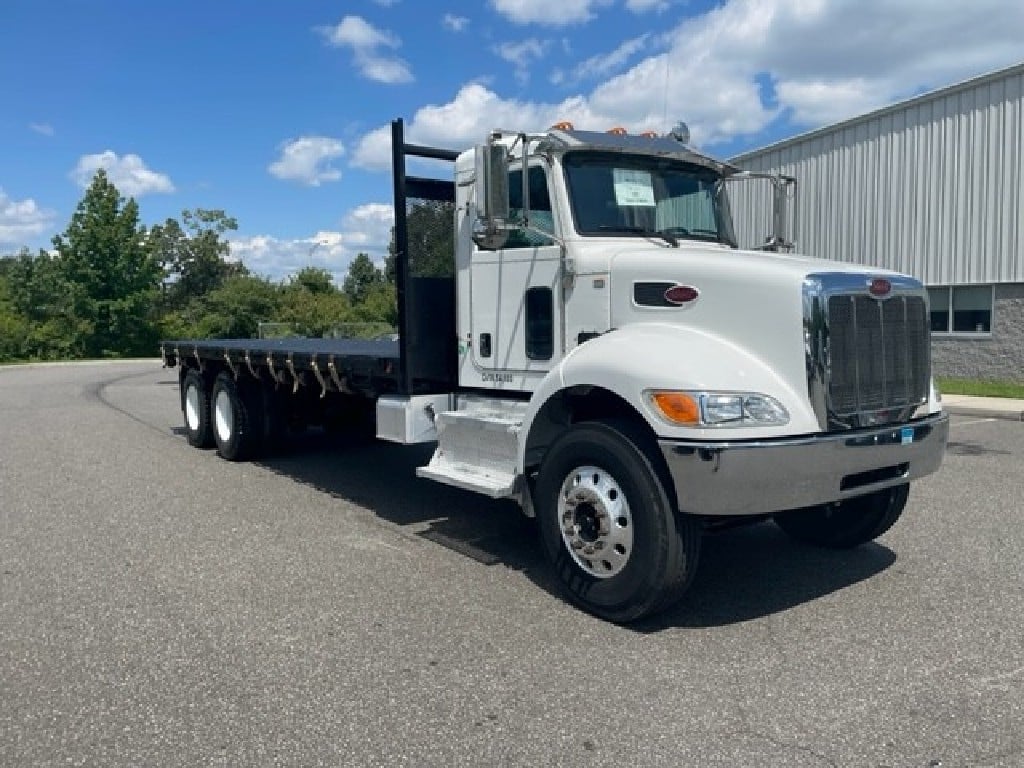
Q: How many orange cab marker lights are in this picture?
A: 3